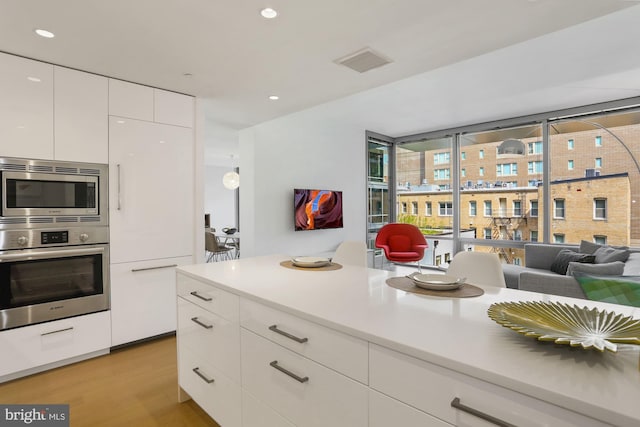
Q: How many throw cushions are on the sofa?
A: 4